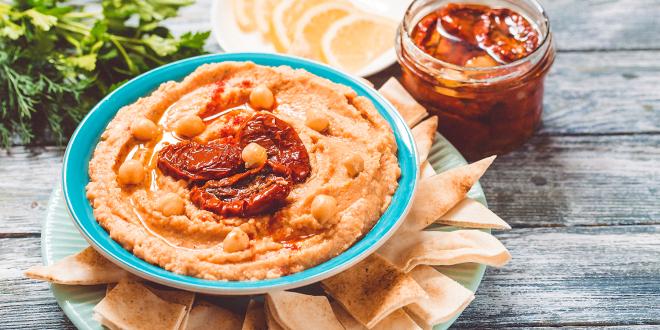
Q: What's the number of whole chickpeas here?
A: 10